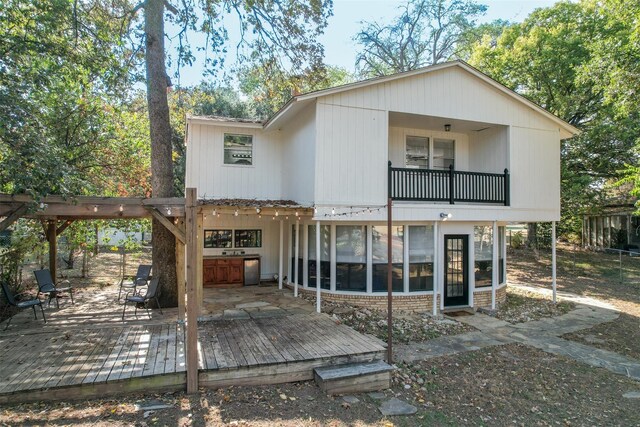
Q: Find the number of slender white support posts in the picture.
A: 6